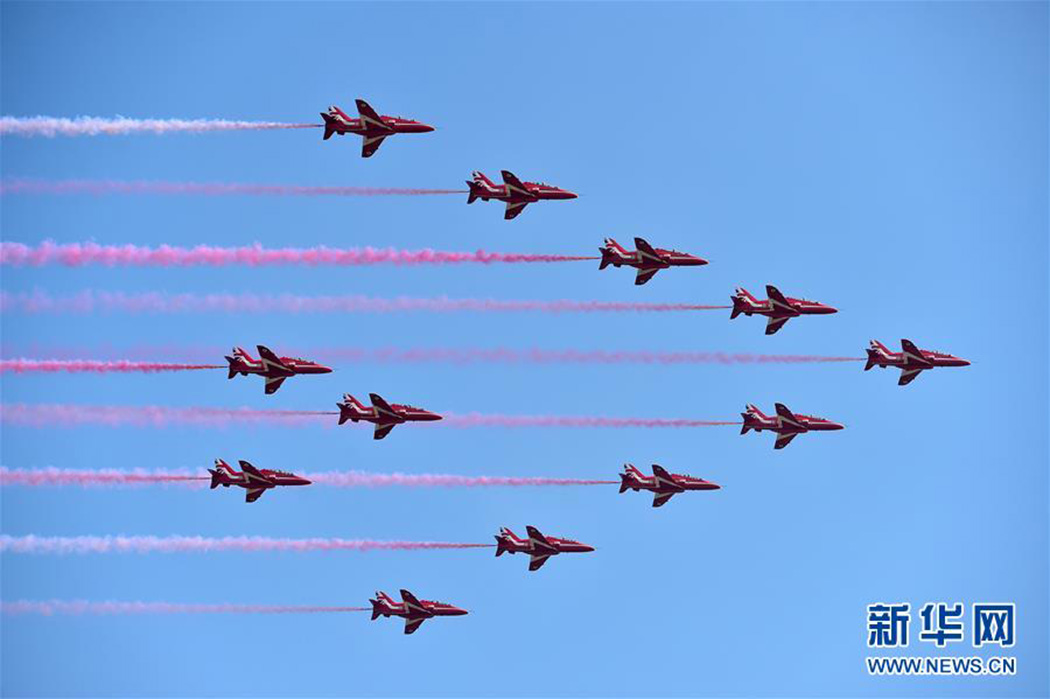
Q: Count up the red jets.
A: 12